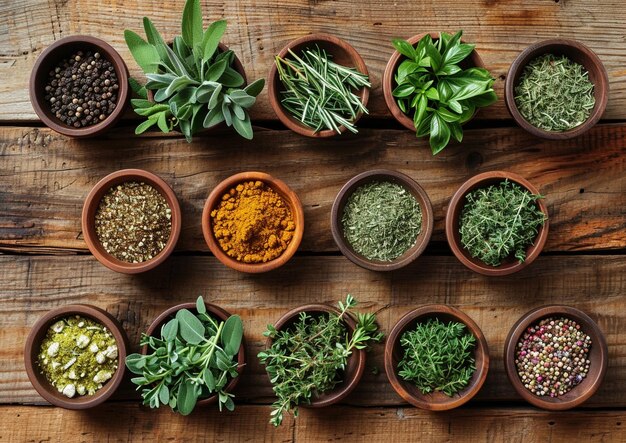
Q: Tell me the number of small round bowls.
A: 14